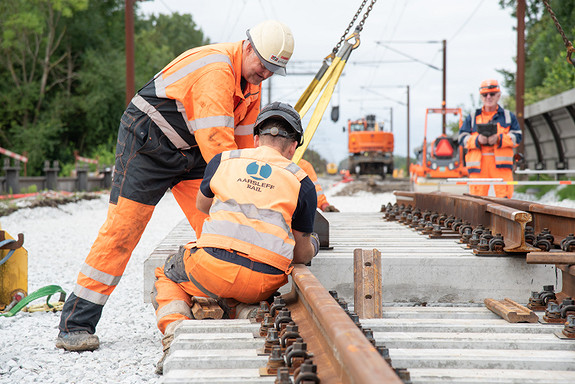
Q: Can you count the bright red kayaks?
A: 0